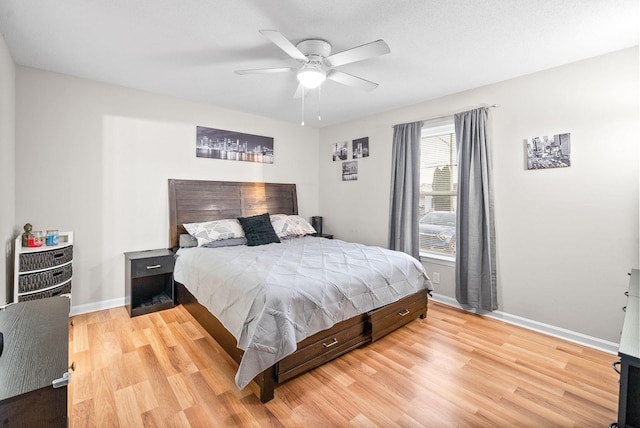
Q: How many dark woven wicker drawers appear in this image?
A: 3